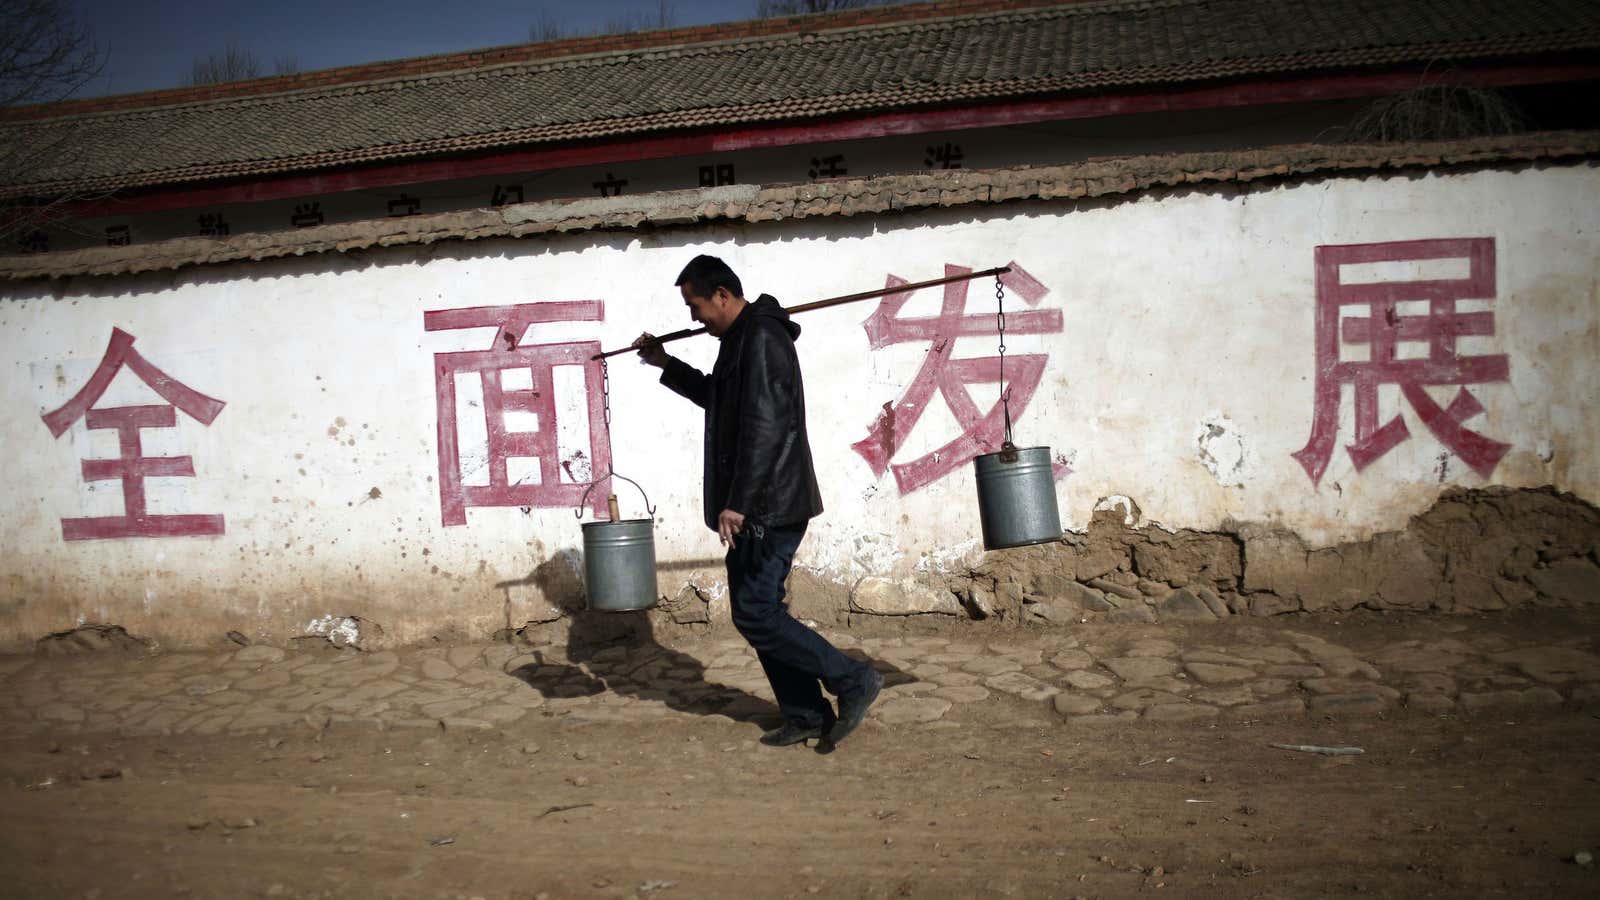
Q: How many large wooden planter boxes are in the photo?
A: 0